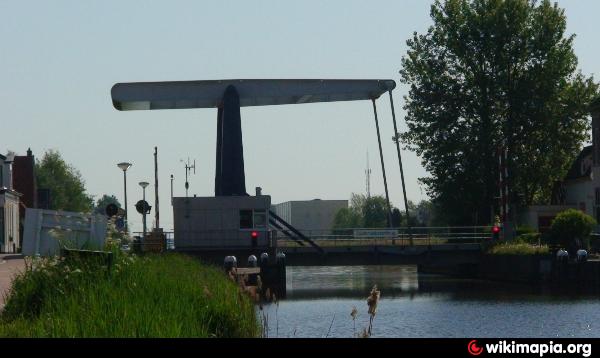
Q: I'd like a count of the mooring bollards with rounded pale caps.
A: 6